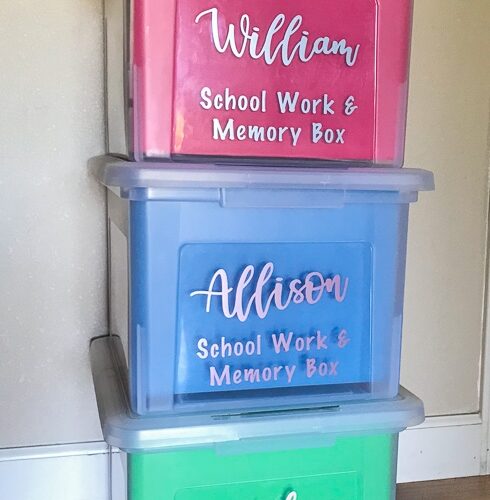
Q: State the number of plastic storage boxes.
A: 3